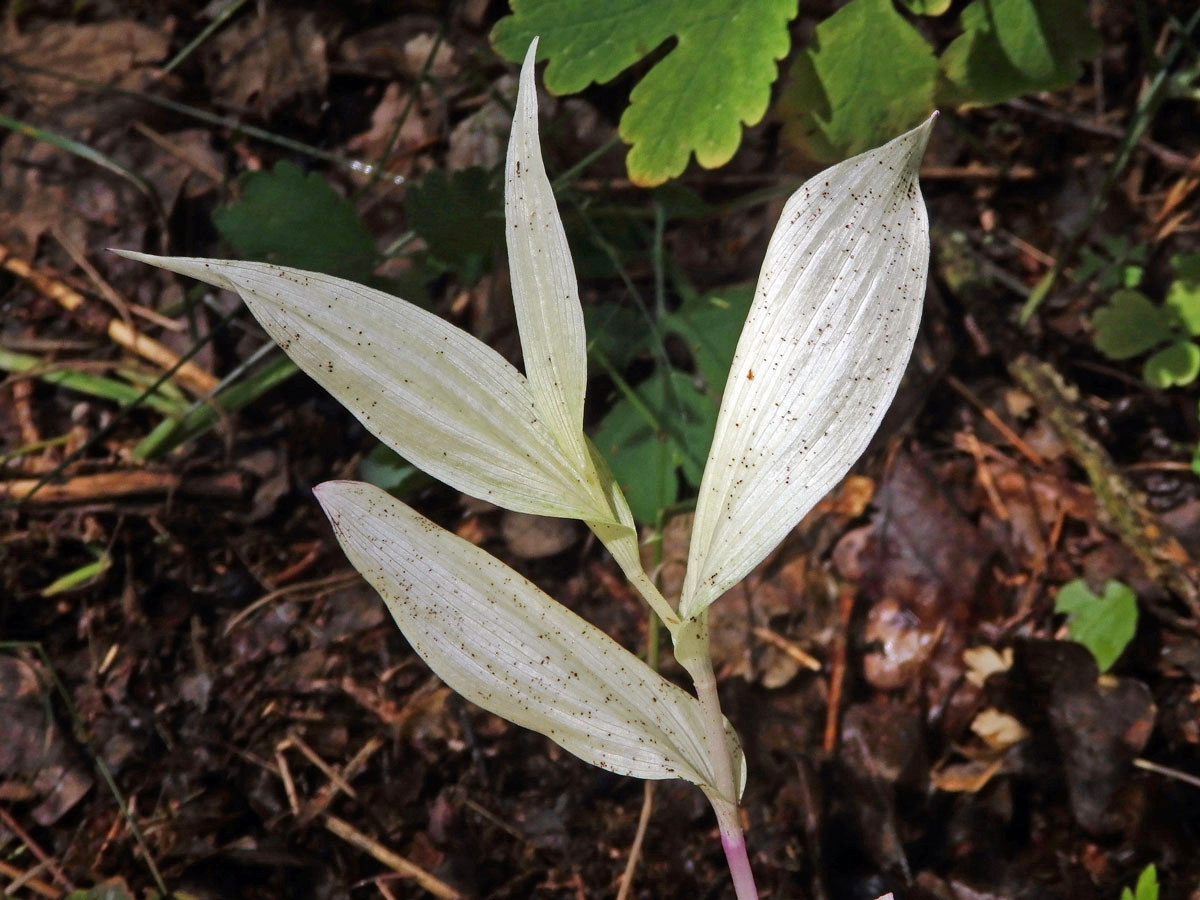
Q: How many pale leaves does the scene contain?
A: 4